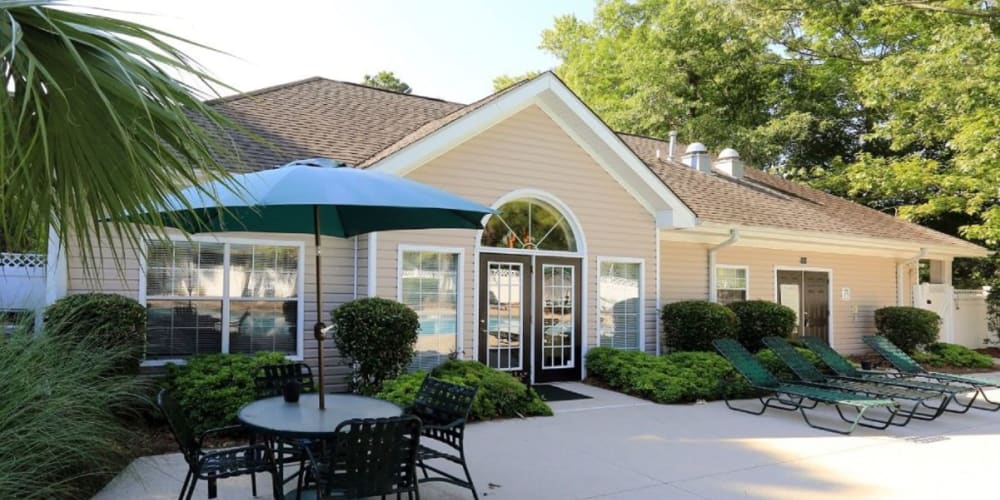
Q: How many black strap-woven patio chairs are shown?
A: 4